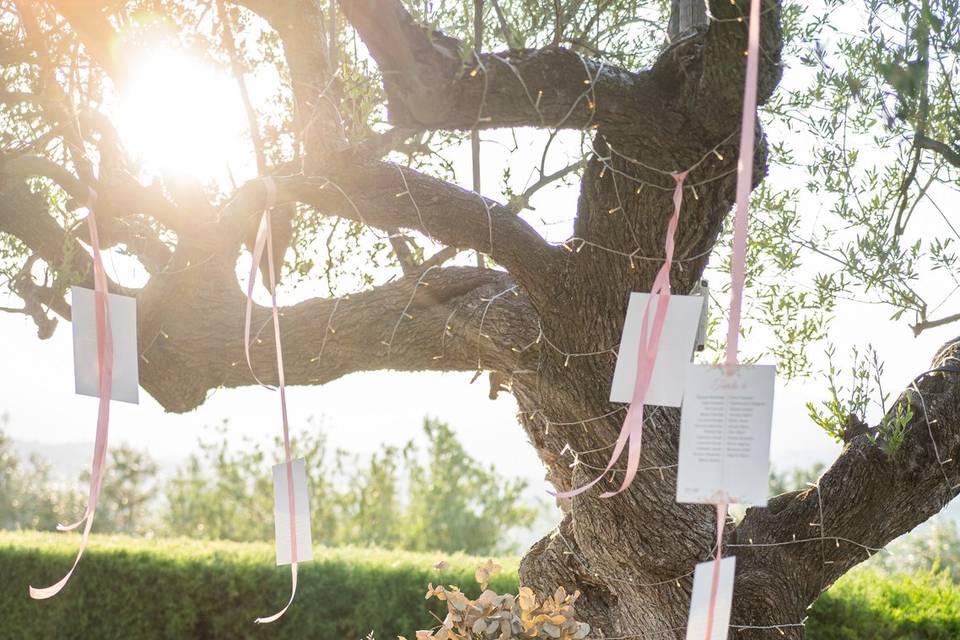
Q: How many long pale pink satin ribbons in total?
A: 4